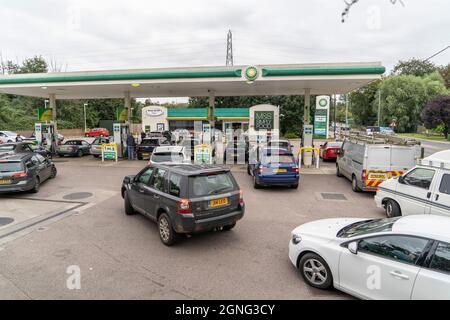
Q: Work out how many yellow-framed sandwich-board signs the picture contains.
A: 2